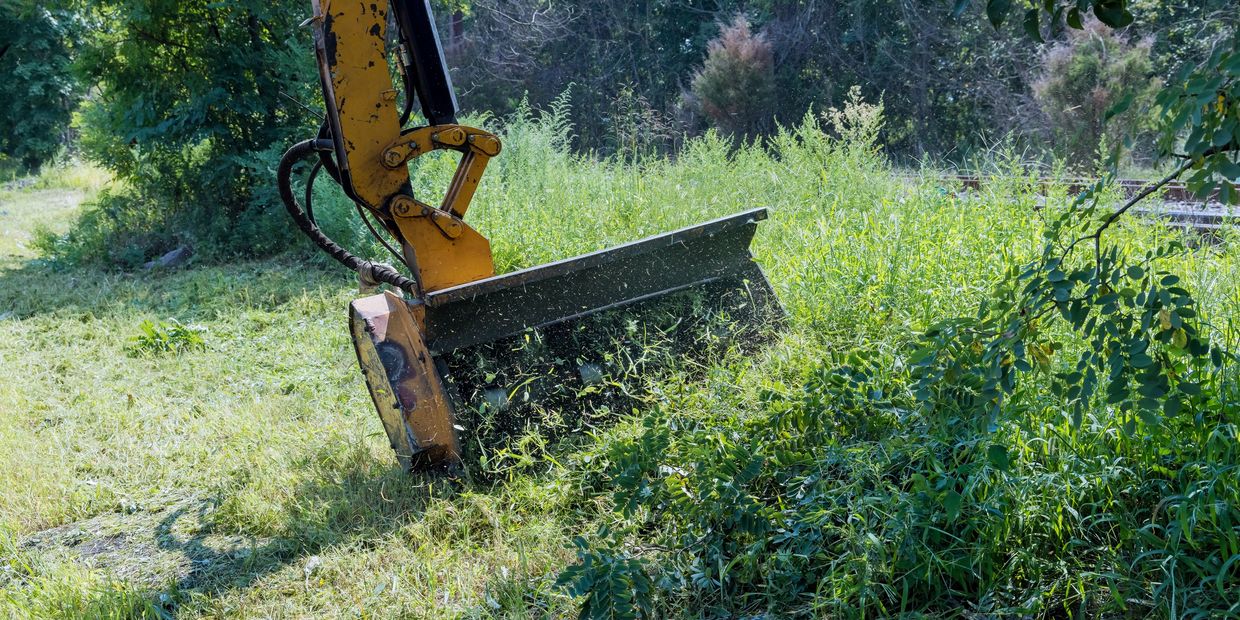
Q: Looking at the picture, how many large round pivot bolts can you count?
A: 5